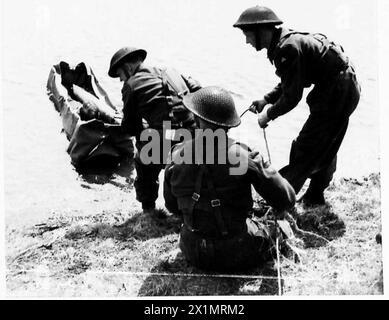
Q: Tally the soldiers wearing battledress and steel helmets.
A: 3